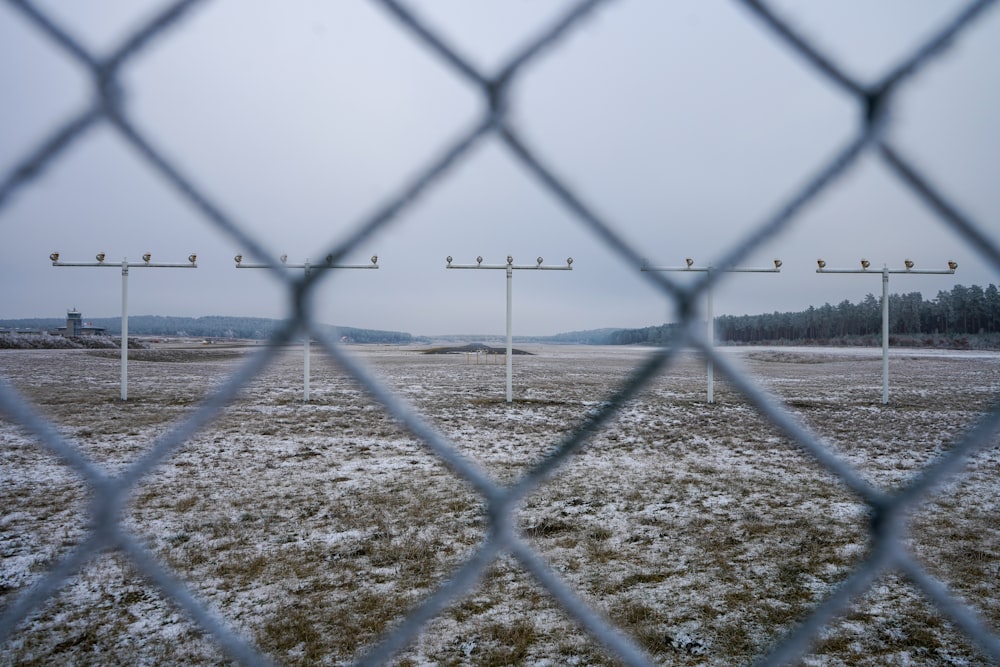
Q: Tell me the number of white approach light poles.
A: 5